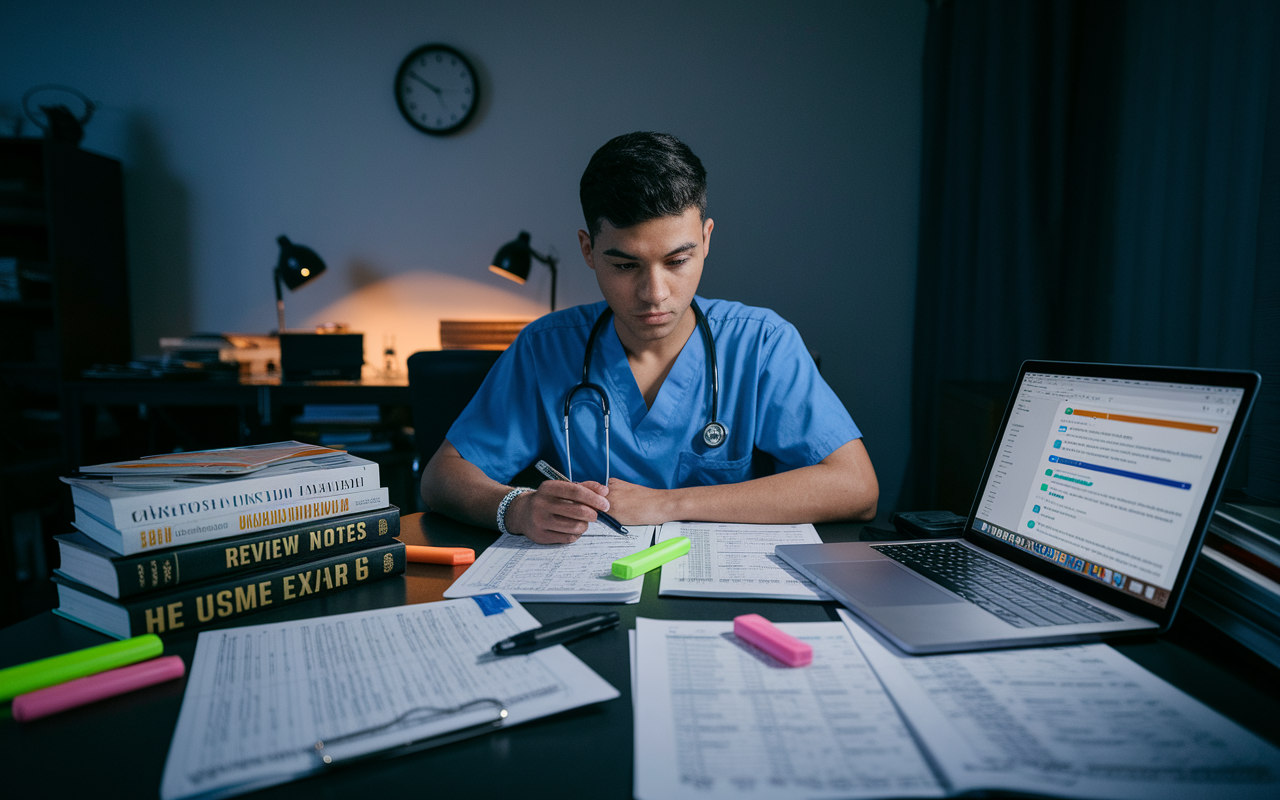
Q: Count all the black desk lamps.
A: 2